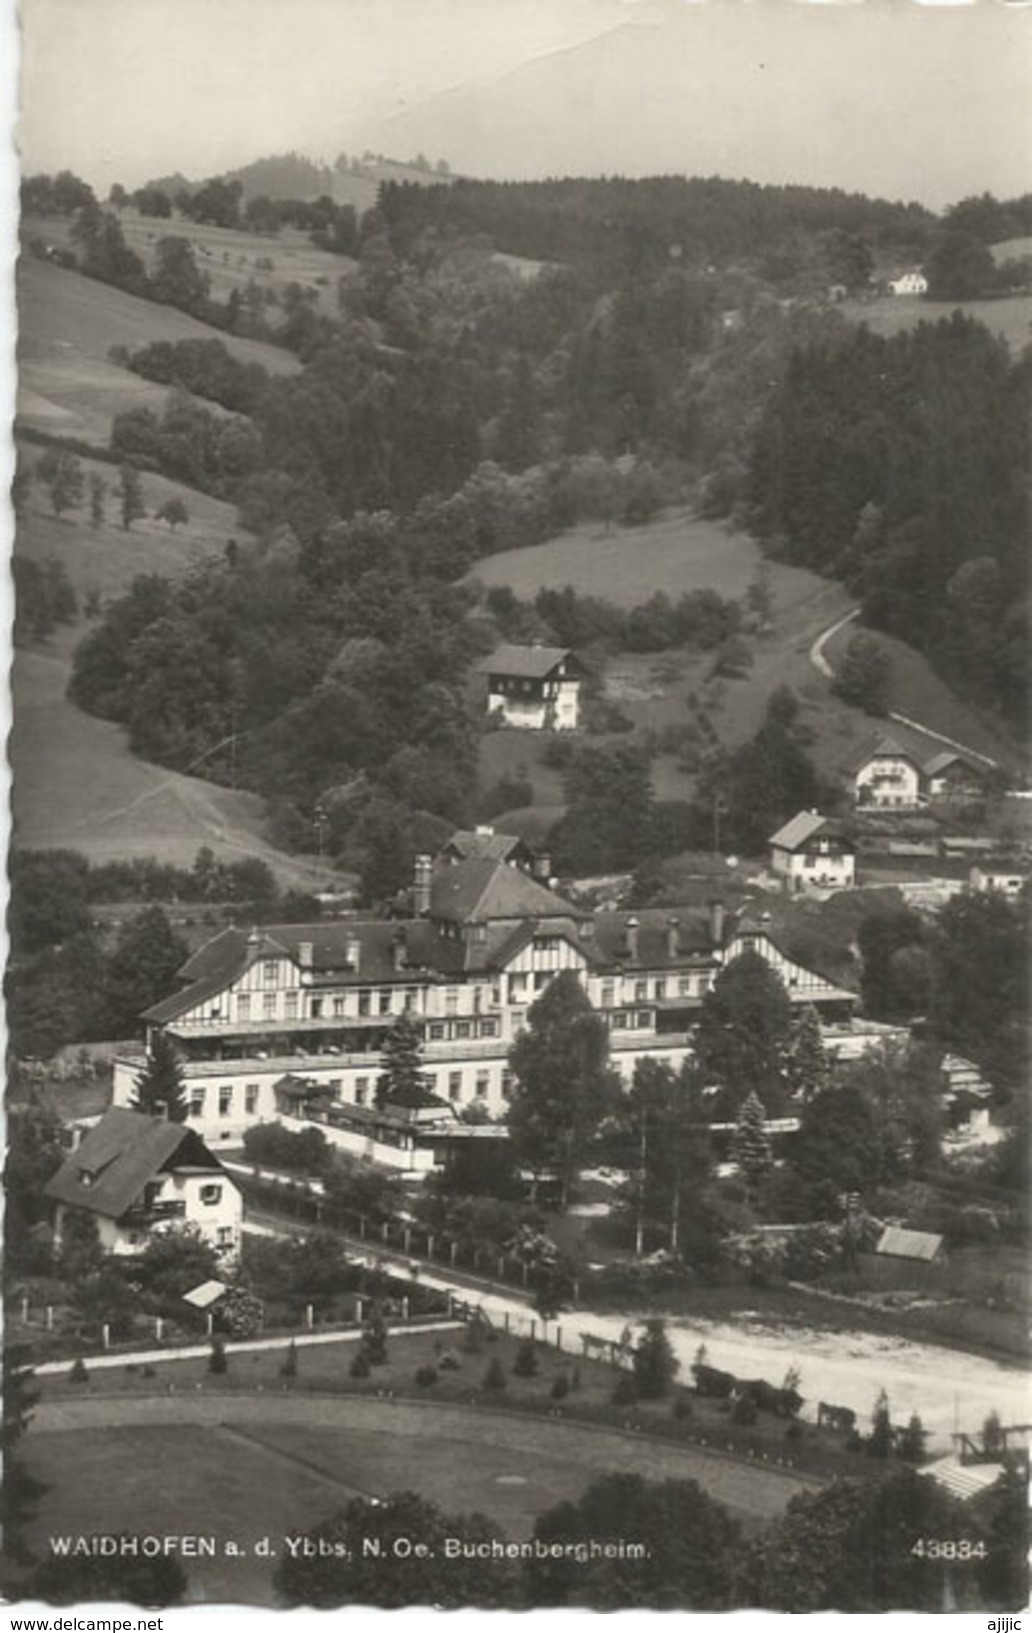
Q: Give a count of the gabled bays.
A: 3